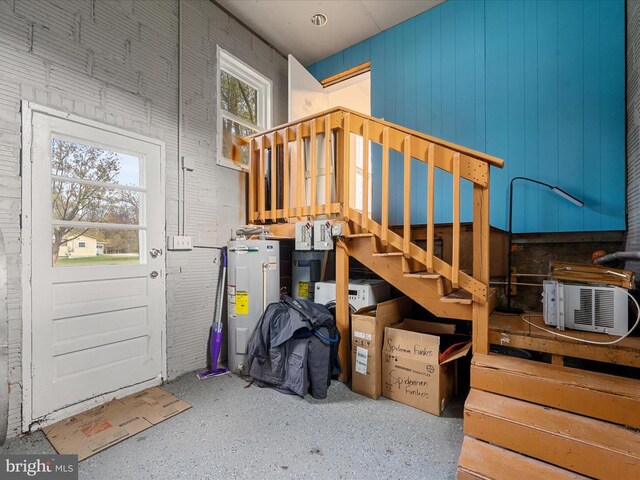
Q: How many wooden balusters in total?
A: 13